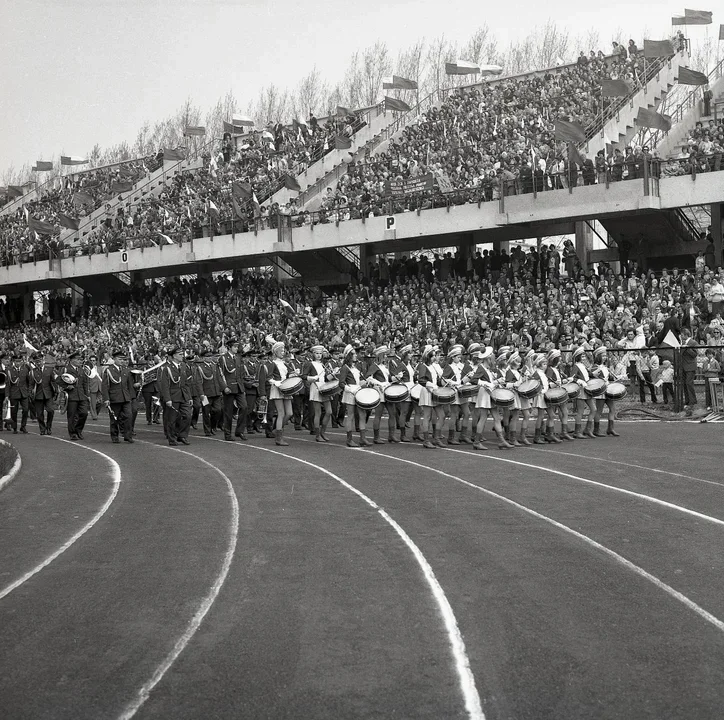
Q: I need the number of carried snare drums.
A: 13